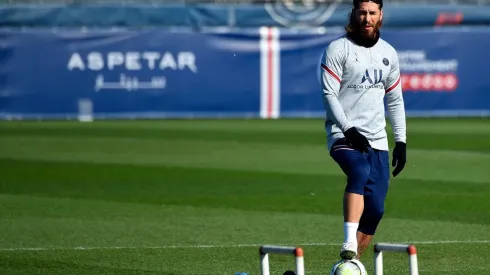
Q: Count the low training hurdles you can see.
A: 2